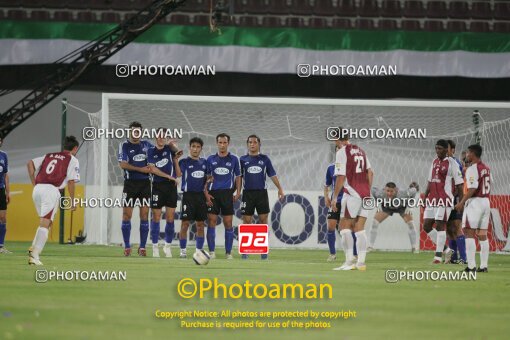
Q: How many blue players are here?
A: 8